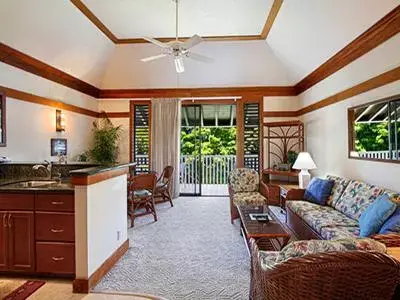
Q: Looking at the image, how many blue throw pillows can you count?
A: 3